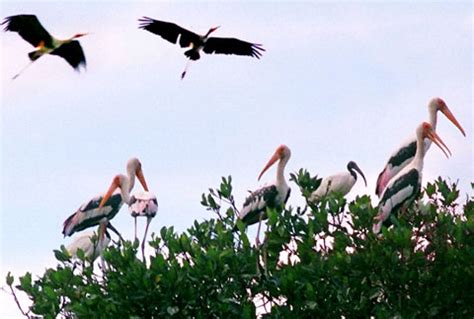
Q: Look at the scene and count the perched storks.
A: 5